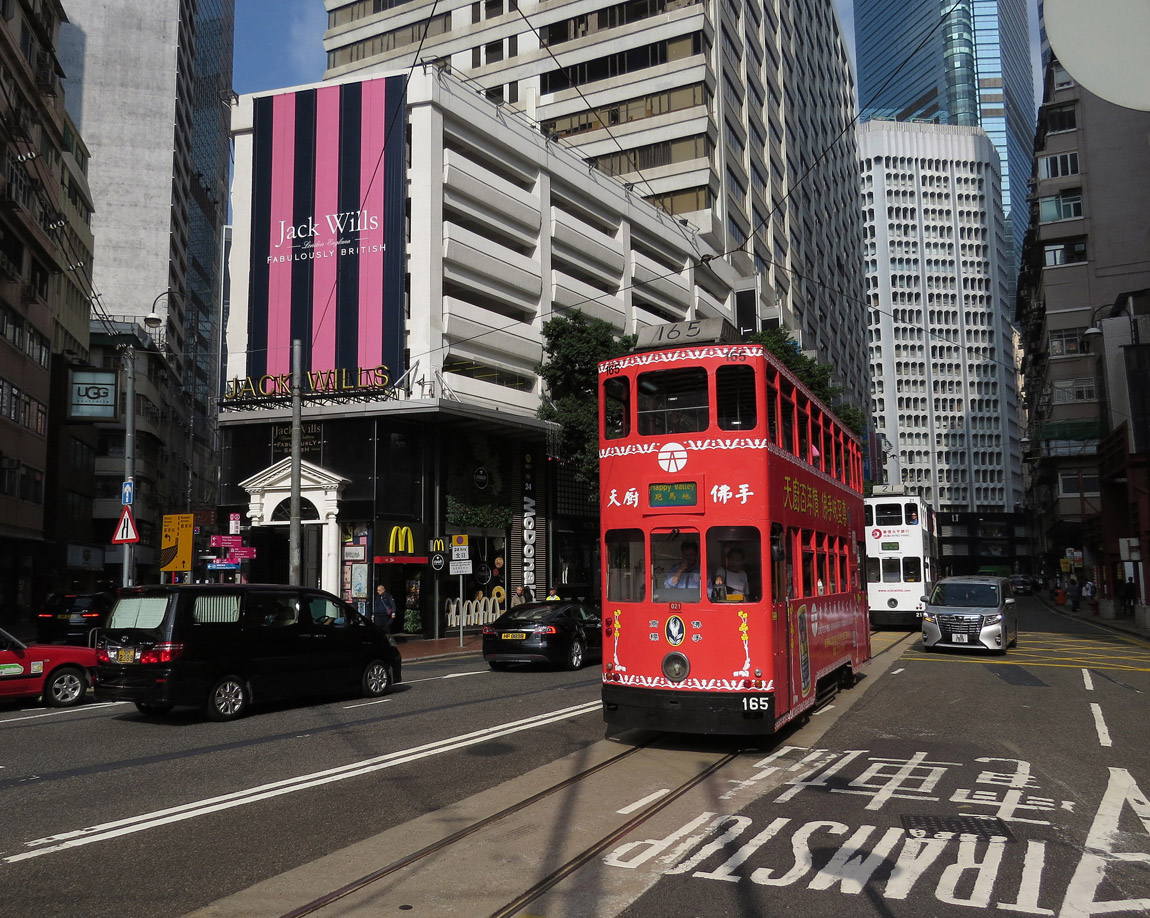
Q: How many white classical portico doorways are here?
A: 1